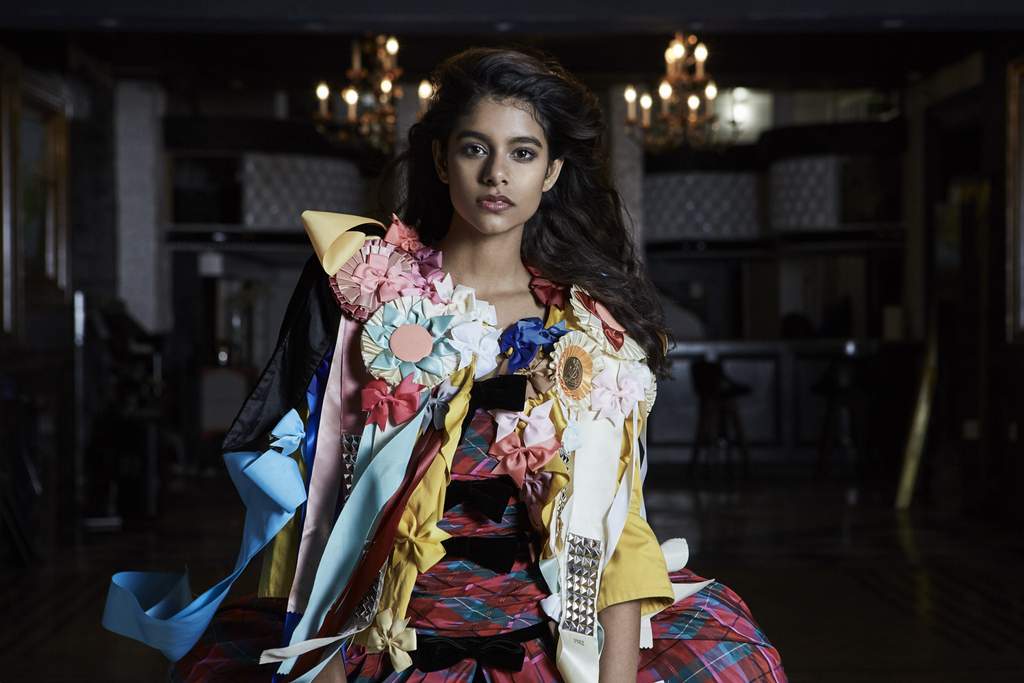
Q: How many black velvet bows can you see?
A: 4